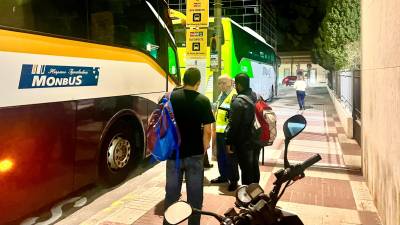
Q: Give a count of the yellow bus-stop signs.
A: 2